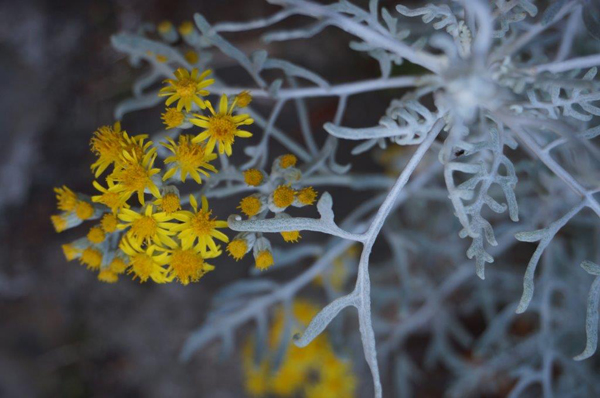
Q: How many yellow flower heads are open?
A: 11